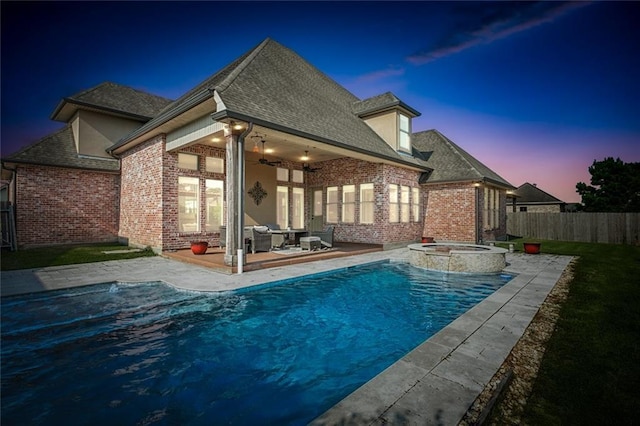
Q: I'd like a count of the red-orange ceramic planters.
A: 3